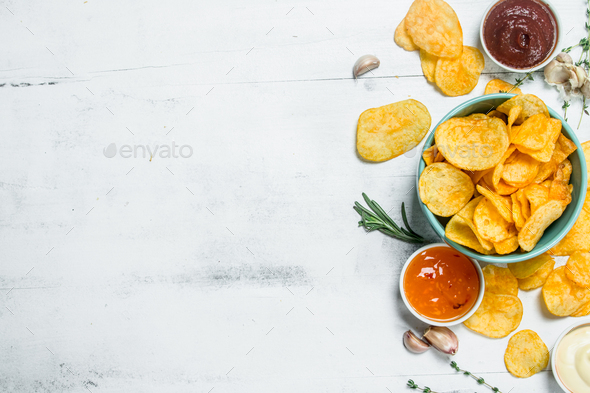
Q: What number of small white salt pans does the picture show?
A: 3